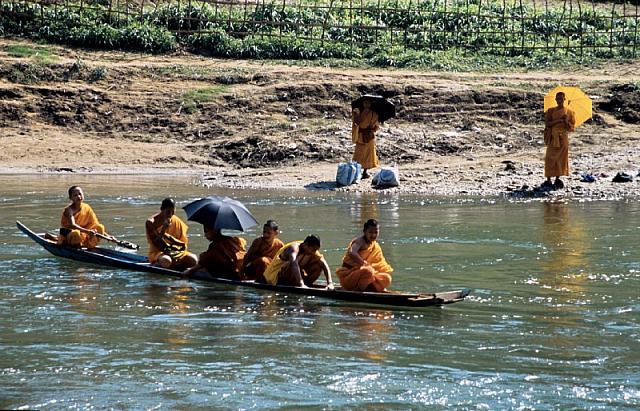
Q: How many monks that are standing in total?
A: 2